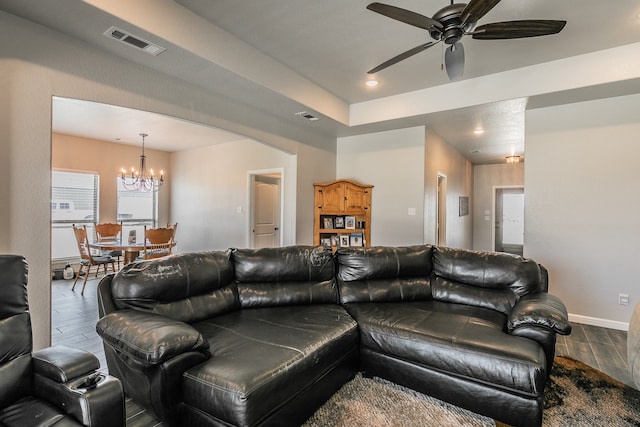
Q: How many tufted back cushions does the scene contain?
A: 4